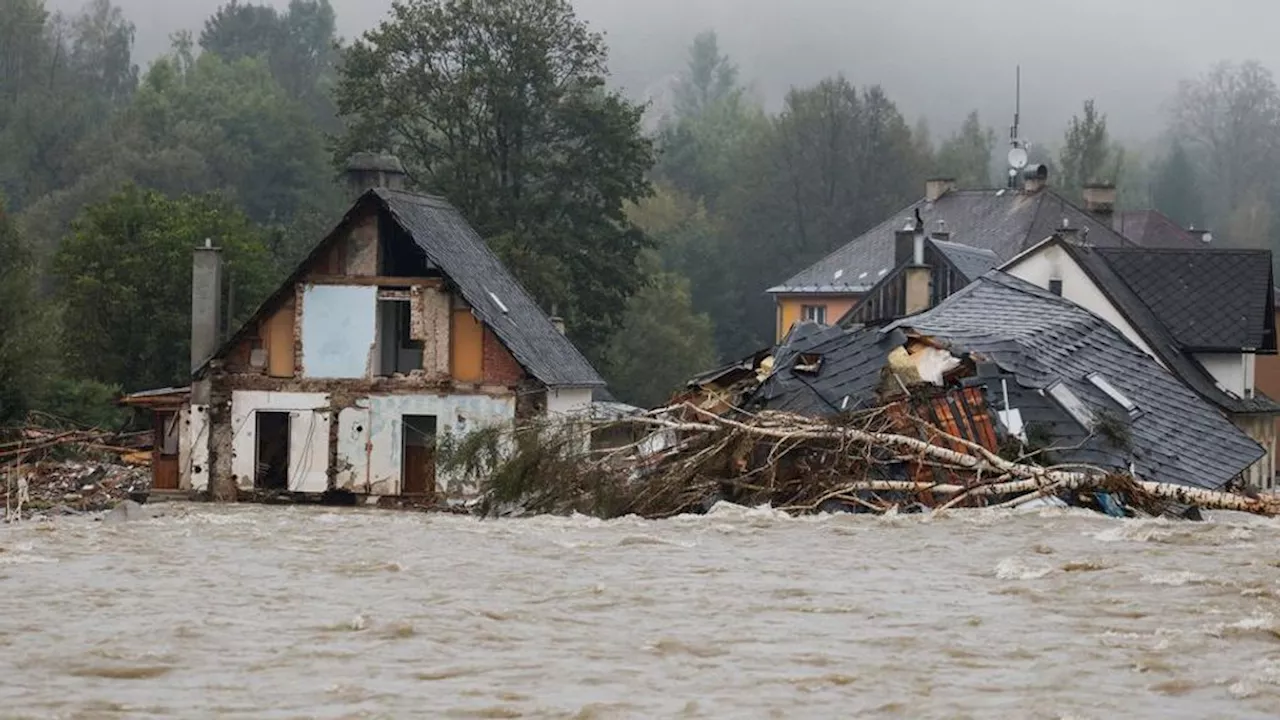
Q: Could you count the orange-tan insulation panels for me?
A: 2